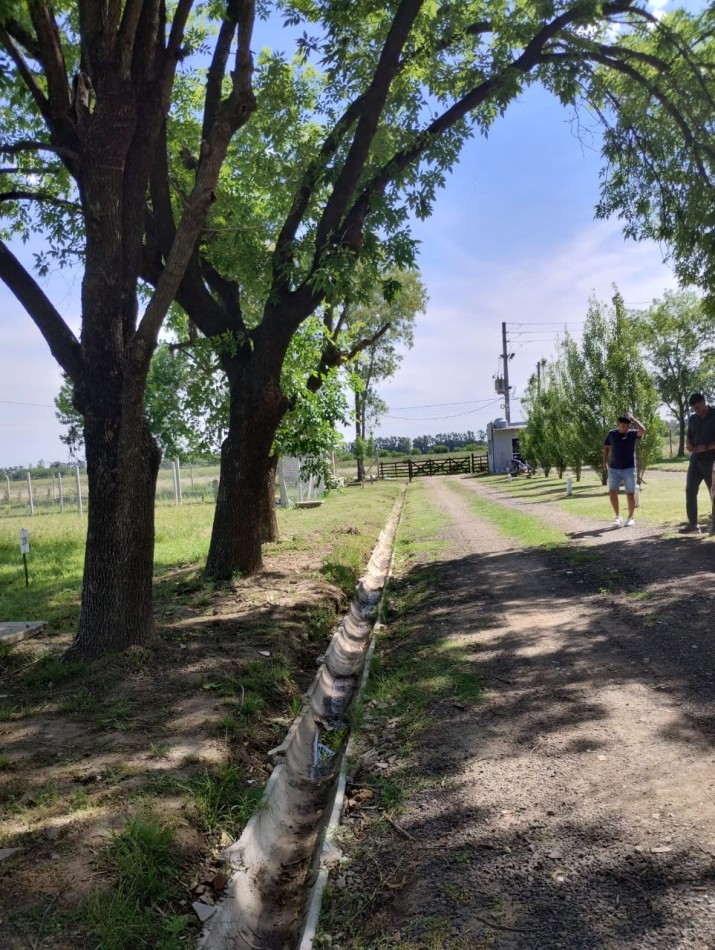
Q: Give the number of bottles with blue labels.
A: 0